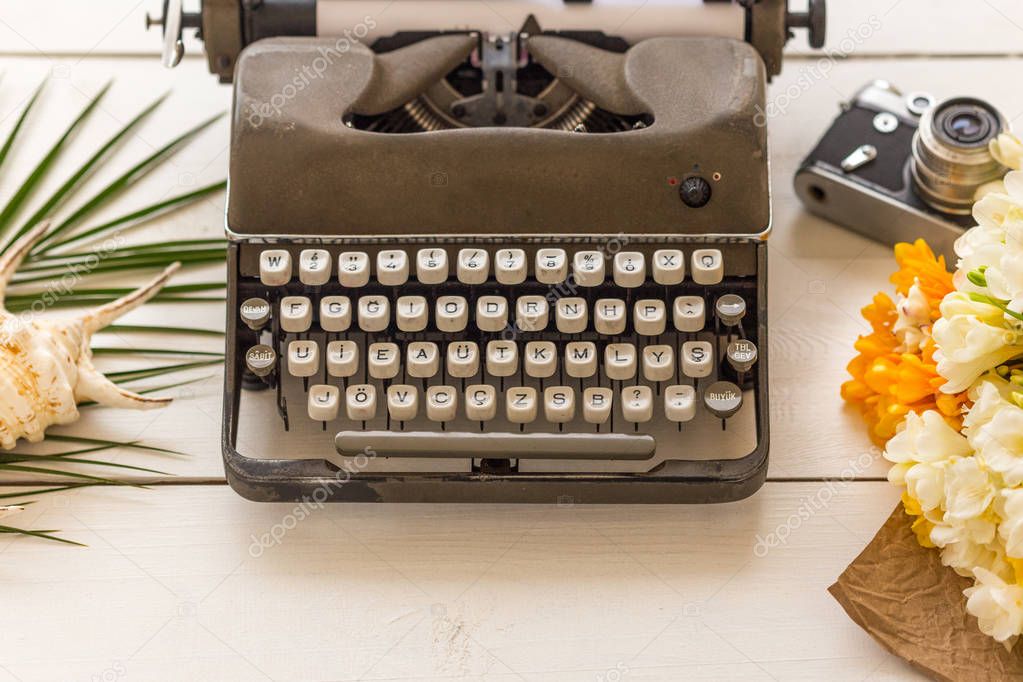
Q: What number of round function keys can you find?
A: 5